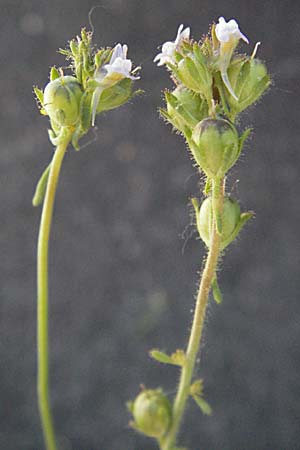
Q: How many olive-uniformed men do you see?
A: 0